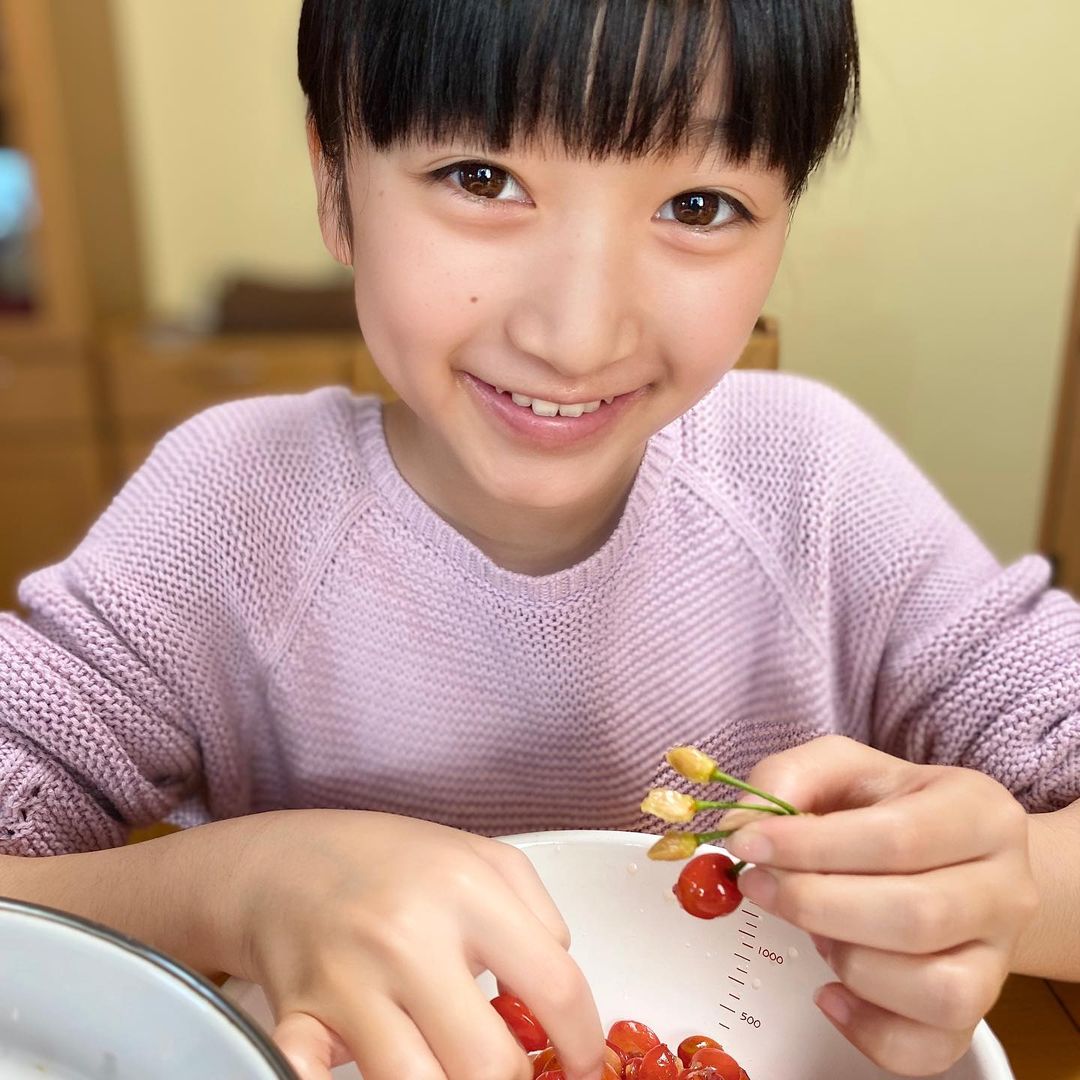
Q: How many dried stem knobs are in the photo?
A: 3